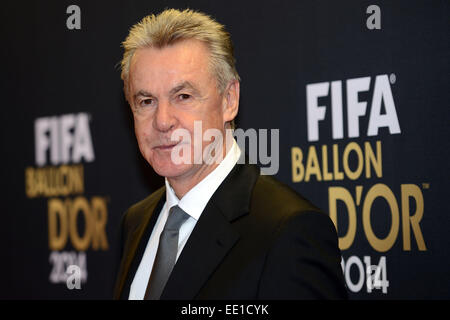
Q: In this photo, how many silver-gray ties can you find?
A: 1